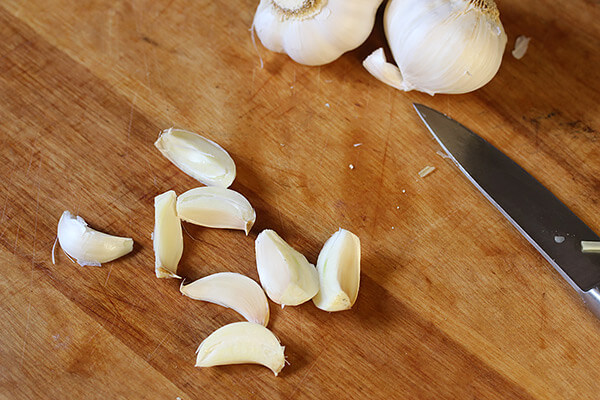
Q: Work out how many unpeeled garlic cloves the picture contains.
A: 8